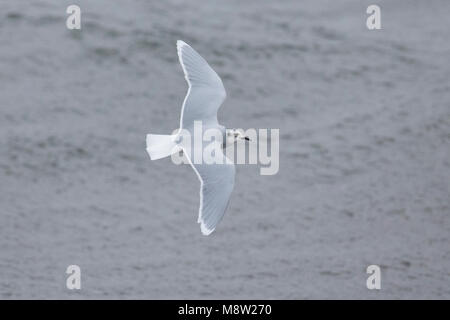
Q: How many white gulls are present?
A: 1